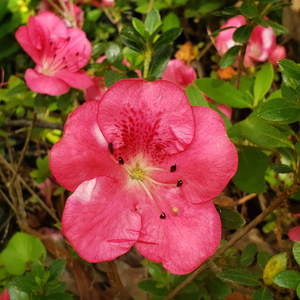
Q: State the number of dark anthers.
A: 5